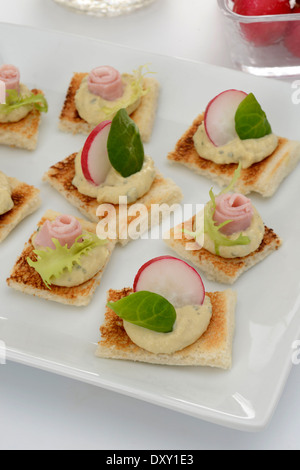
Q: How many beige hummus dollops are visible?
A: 8